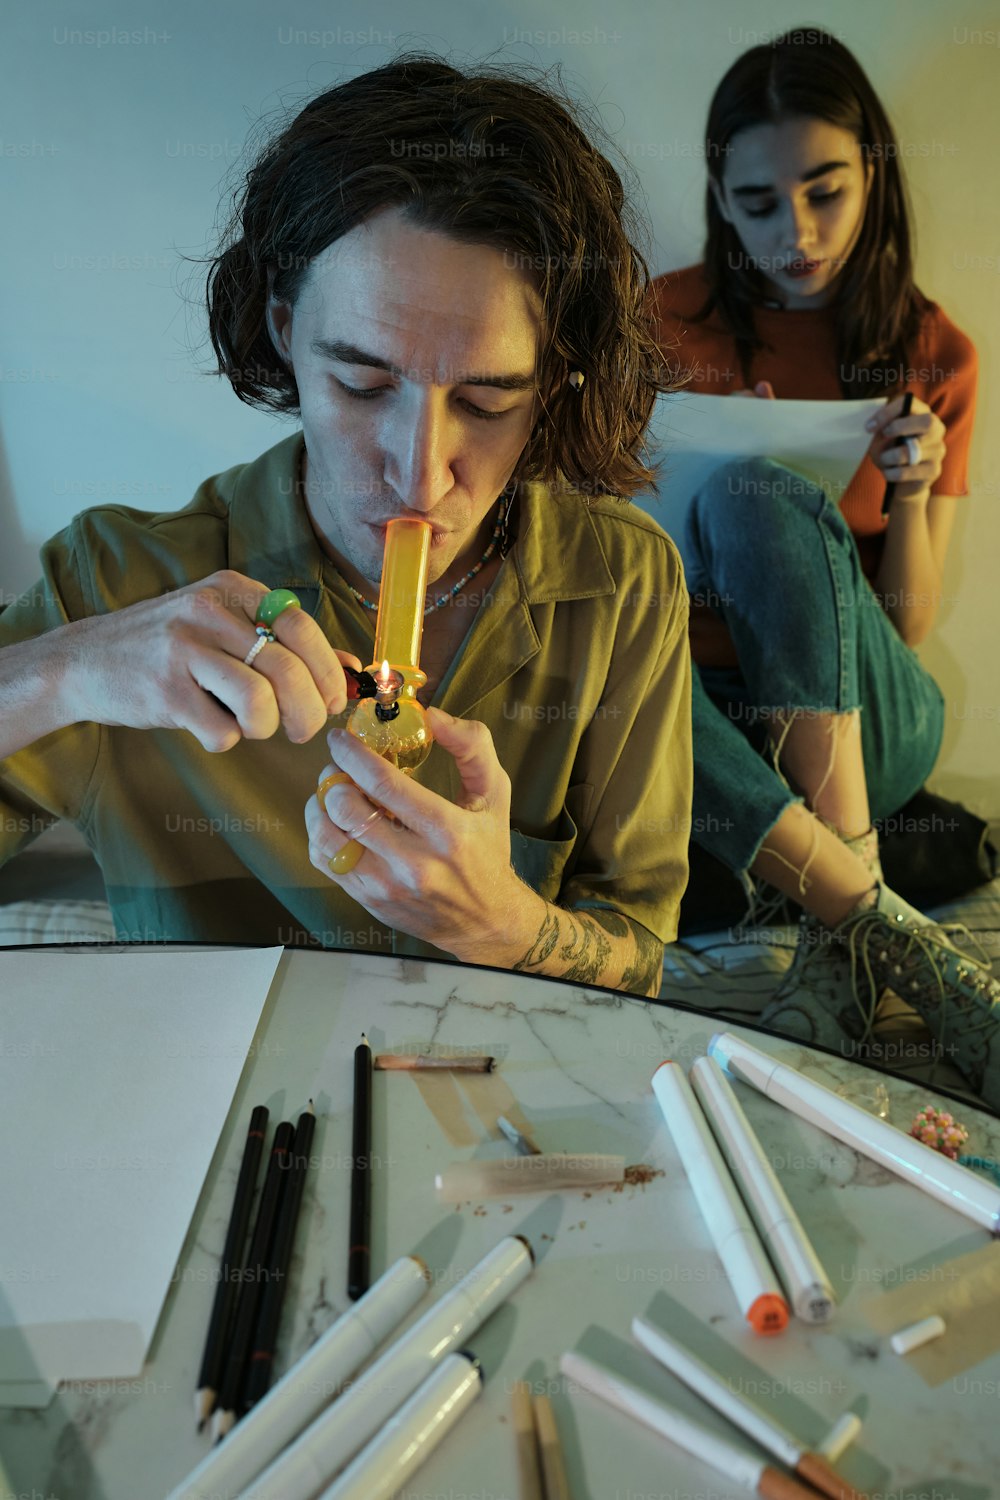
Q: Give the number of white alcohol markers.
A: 6